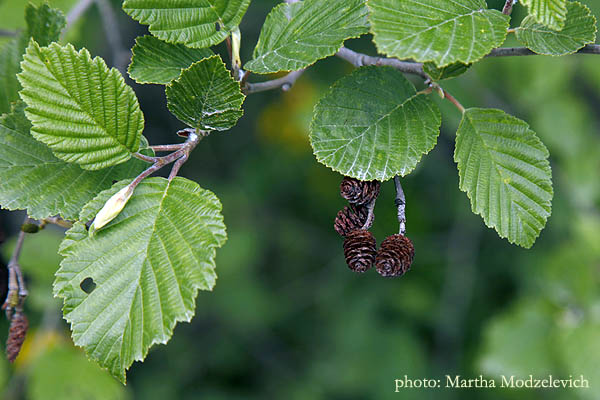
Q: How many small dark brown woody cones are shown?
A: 4